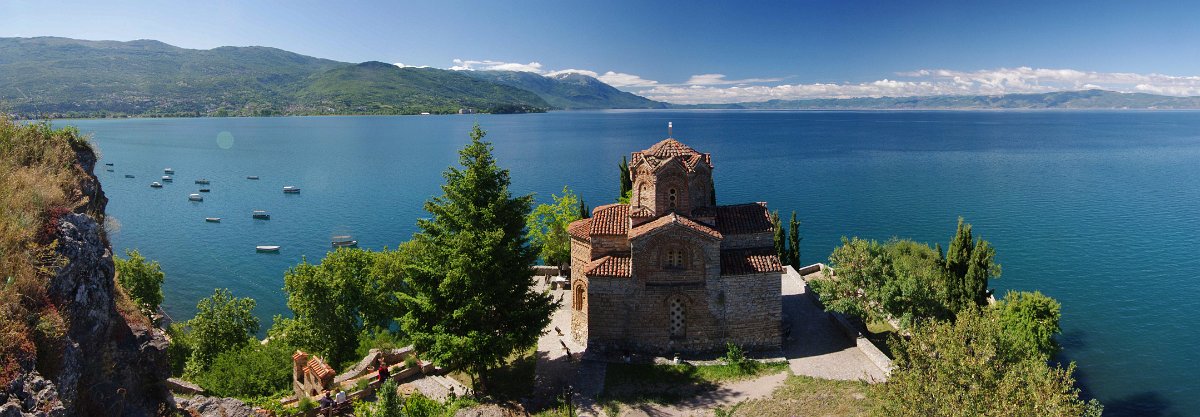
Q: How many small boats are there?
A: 15